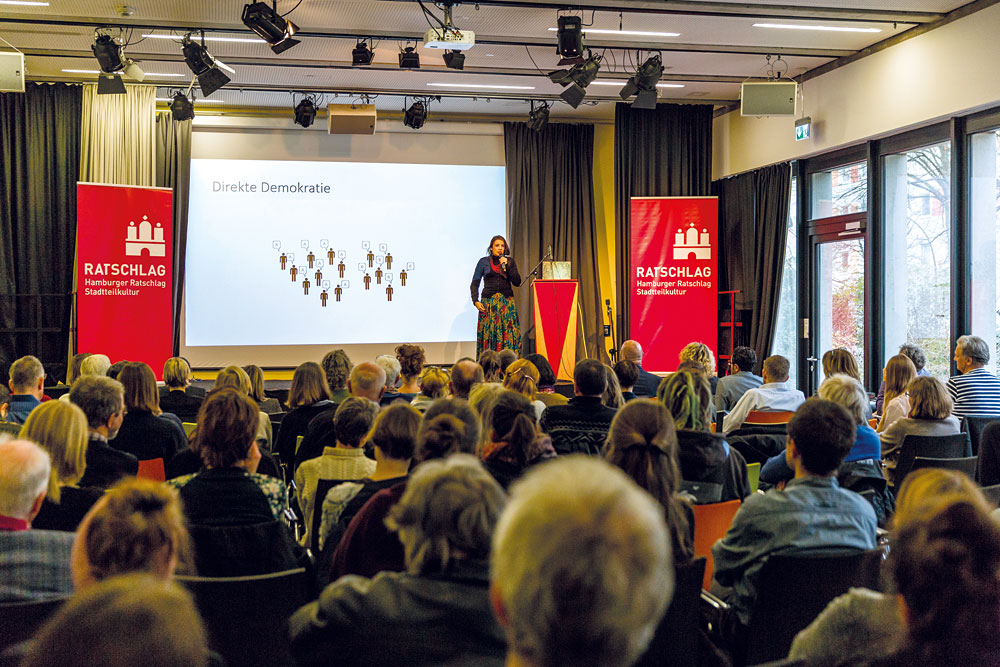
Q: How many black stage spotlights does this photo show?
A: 13